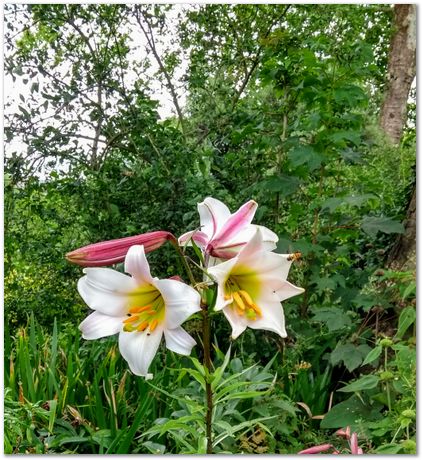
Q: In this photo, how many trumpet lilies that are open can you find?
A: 3